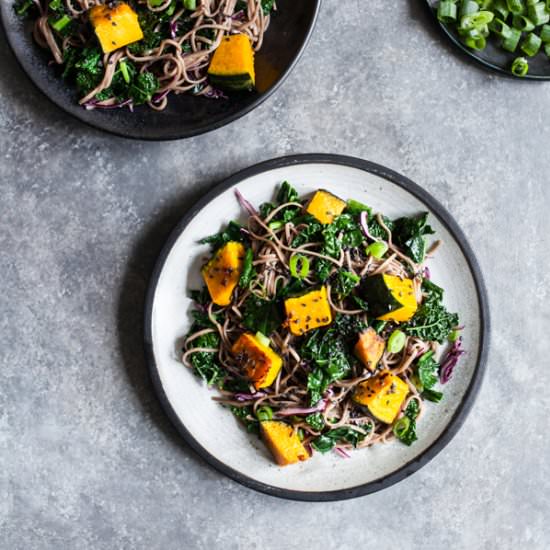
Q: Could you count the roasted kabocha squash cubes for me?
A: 10